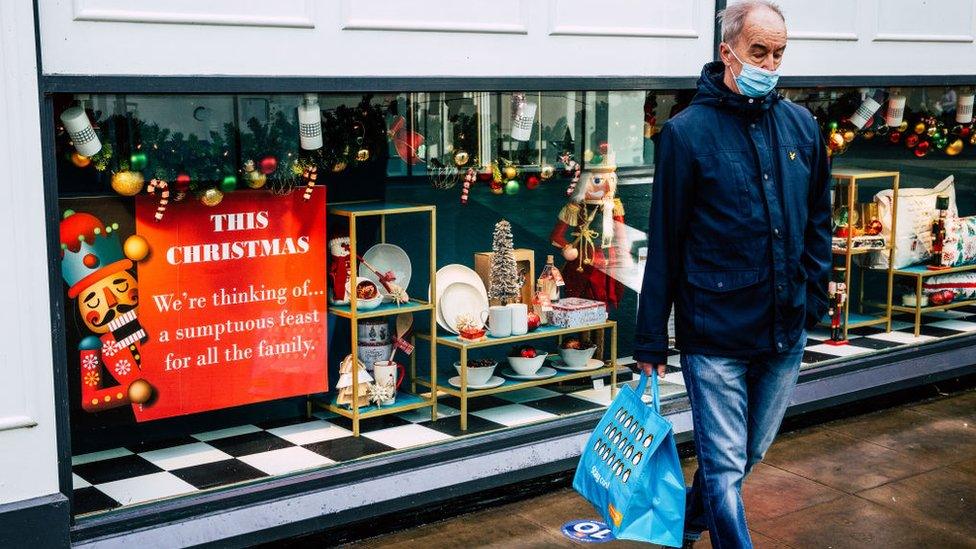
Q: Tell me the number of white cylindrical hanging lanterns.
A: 6